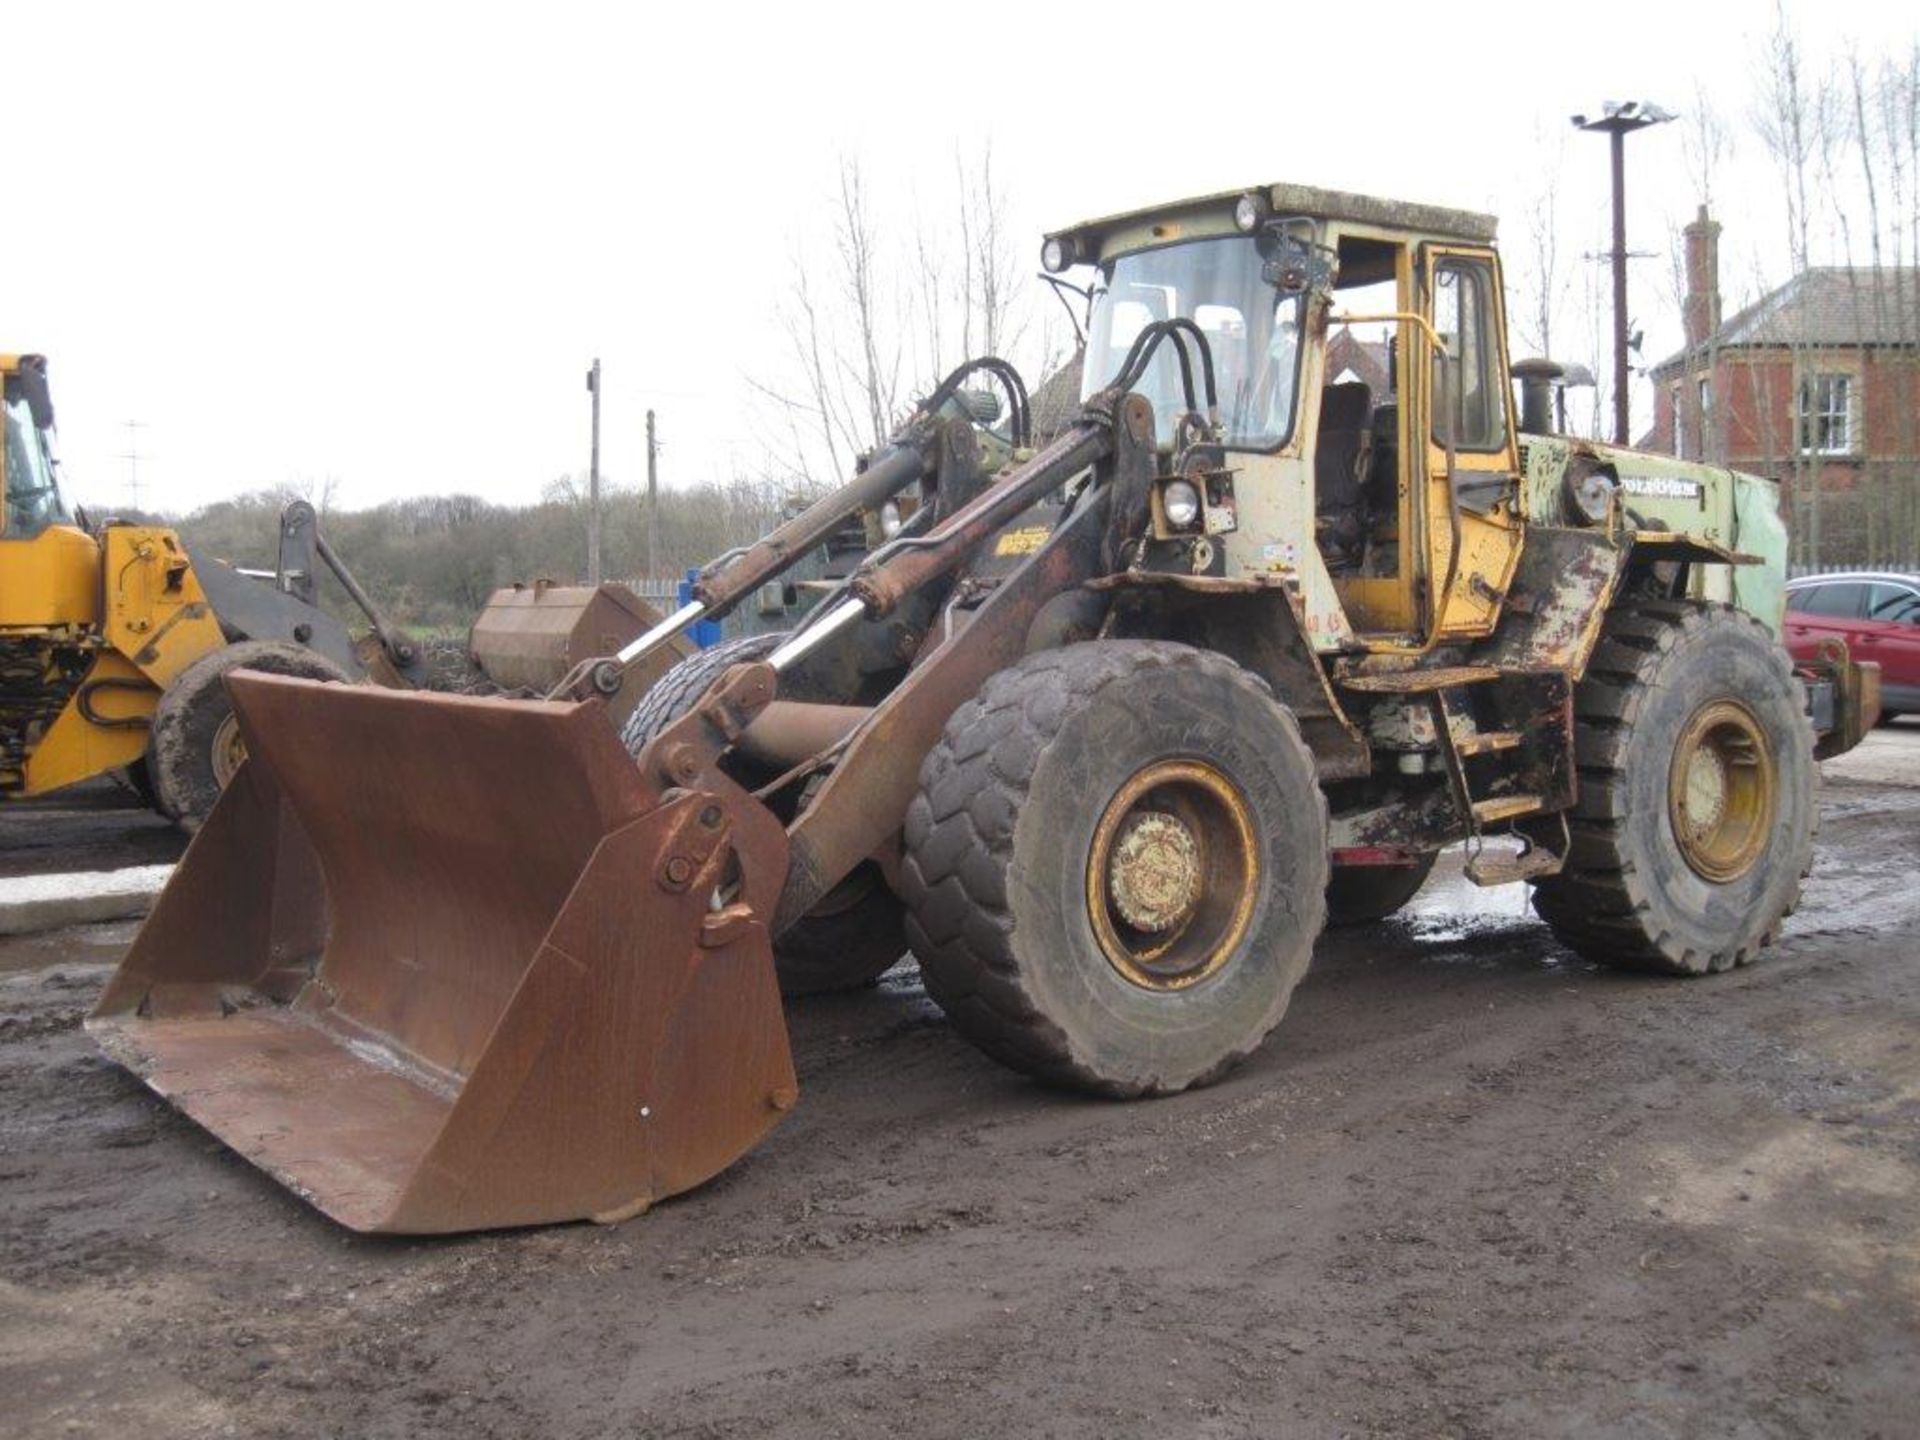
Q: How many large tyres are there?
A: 5